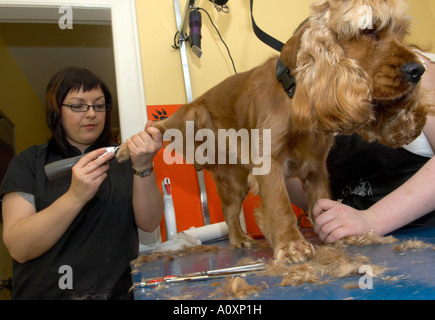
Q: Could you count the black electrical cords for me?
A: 1